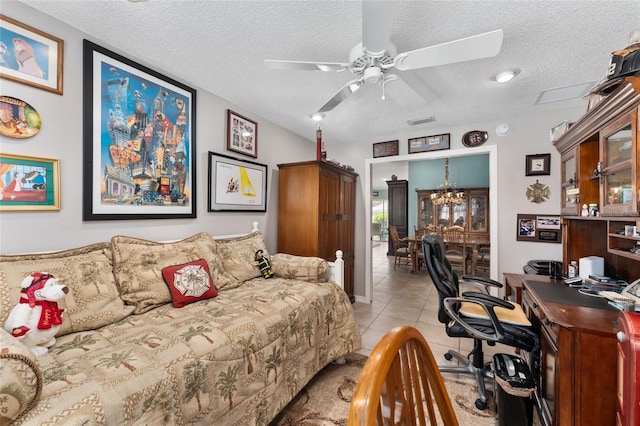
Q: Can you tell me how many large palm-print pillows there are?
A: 3